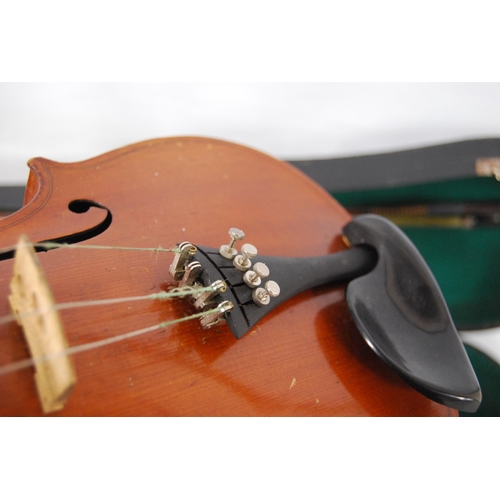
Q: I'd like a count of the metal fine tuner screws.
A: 4